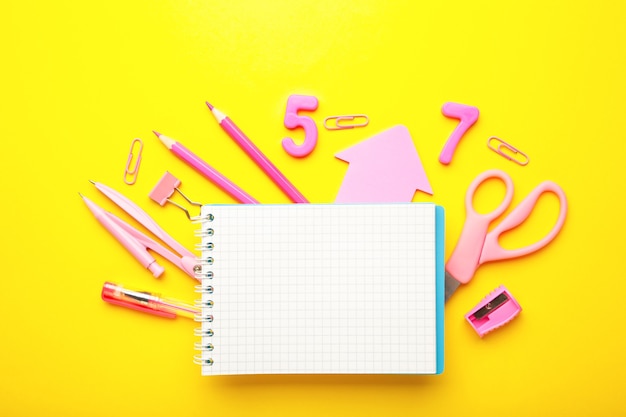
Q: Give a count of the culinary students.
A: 0